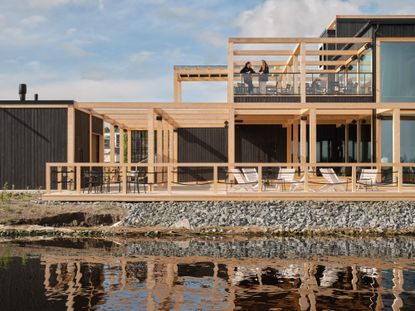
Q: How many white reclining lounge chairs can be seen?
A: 5